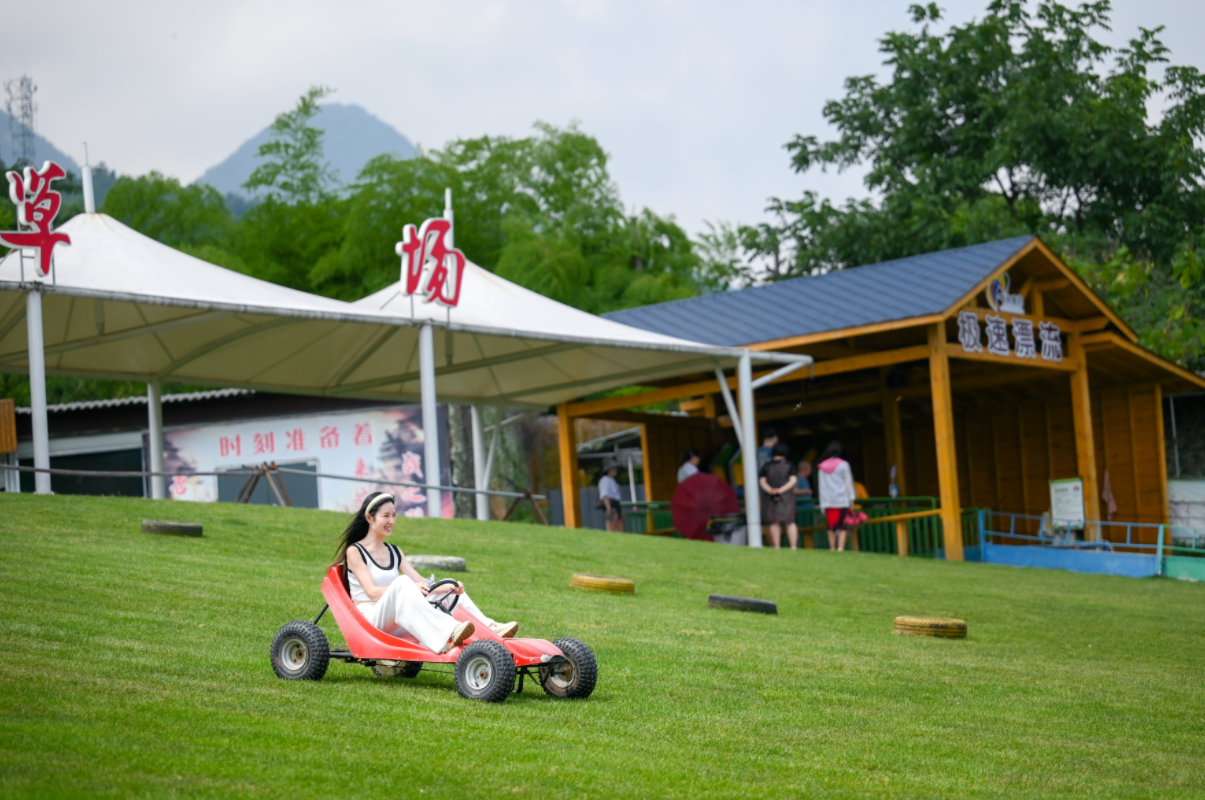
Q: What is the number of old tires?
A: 5